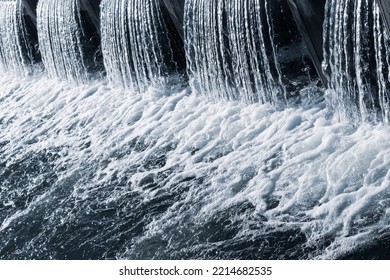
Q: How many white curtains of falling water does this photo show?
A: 5